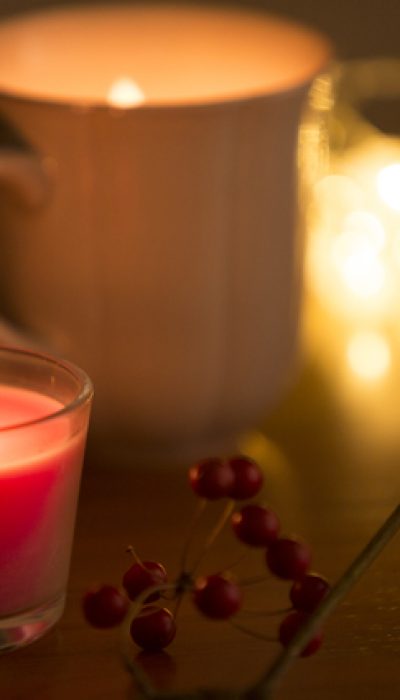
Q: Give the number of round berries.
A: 10